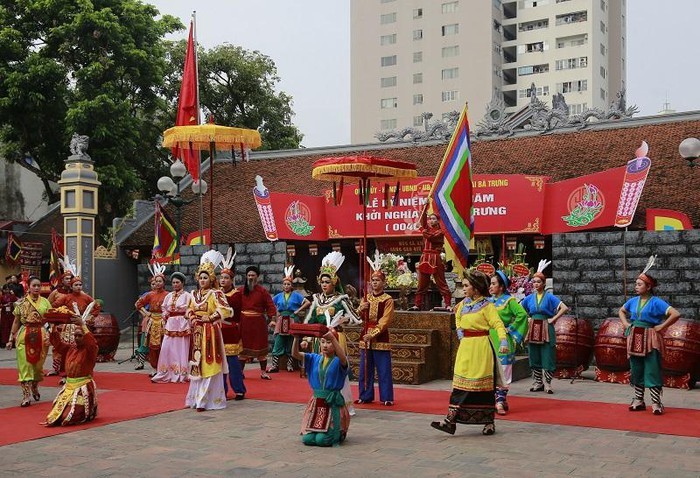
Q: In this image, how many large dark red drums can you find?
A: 4